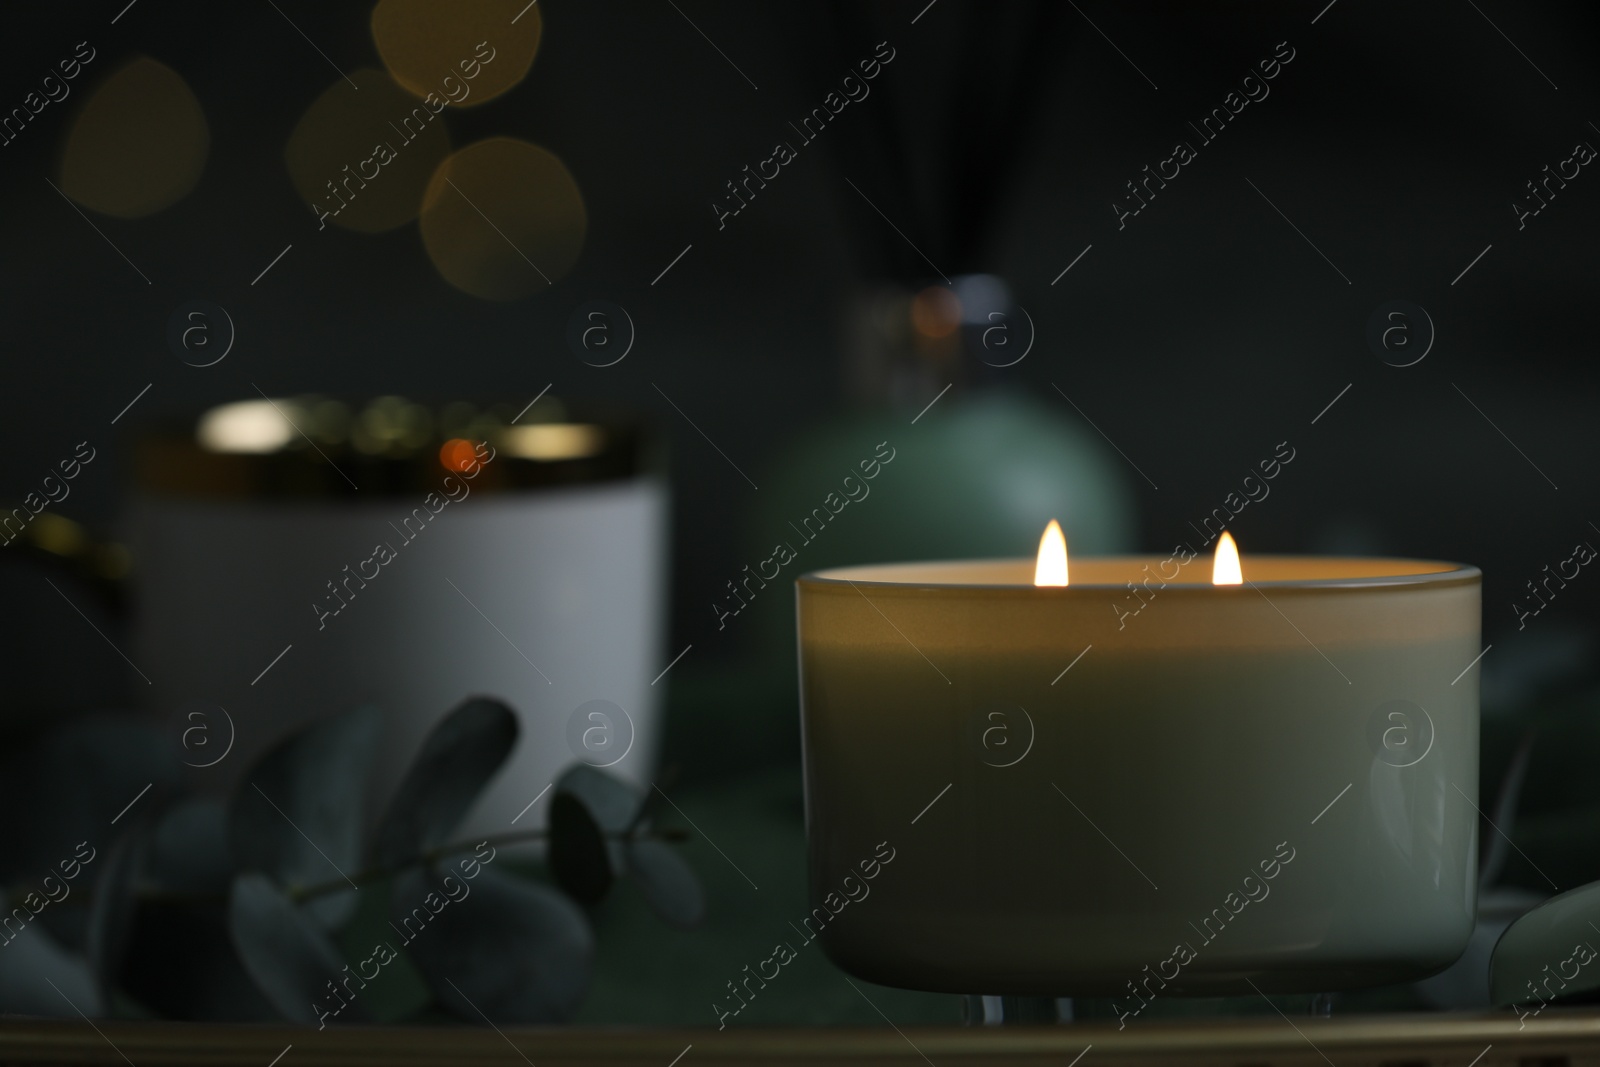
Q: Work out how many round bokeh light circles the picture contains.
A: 4